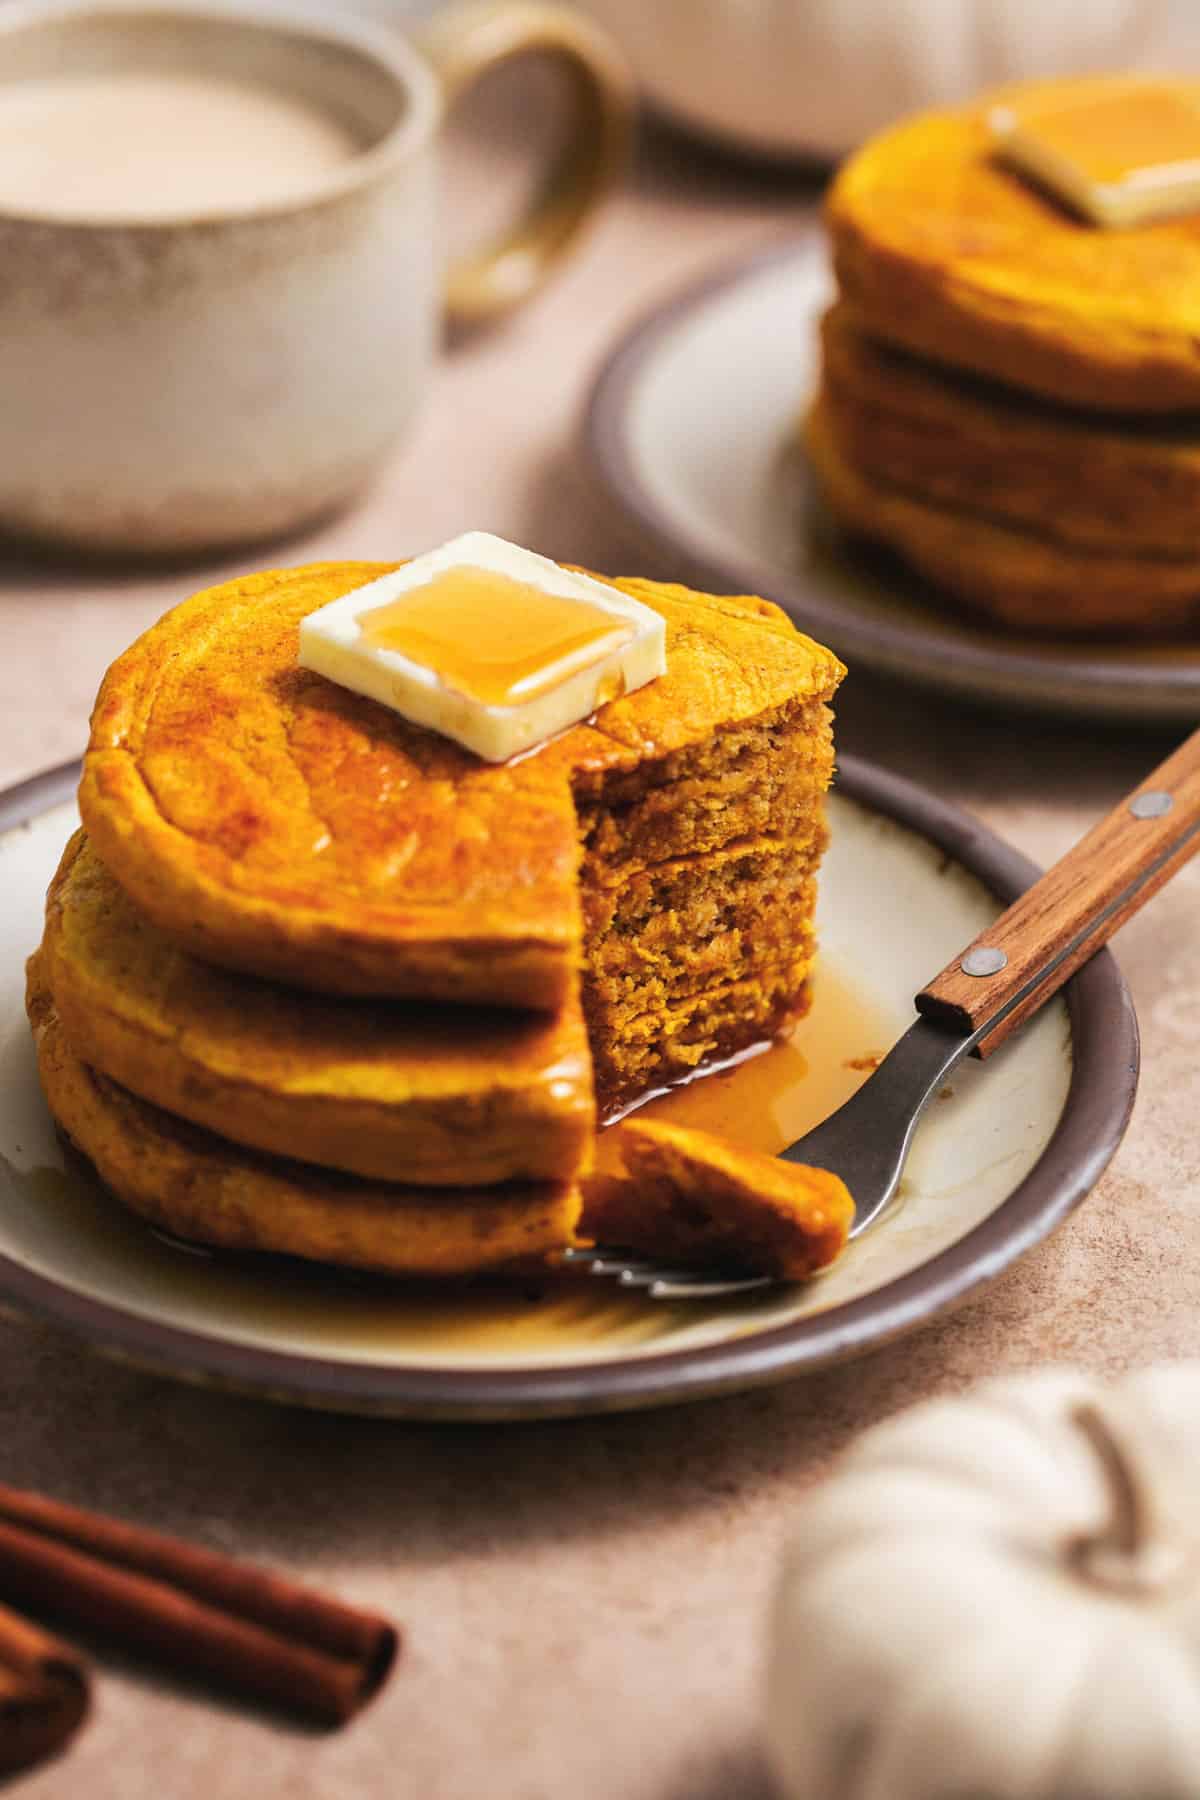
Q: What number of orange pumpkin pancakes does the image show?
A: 6